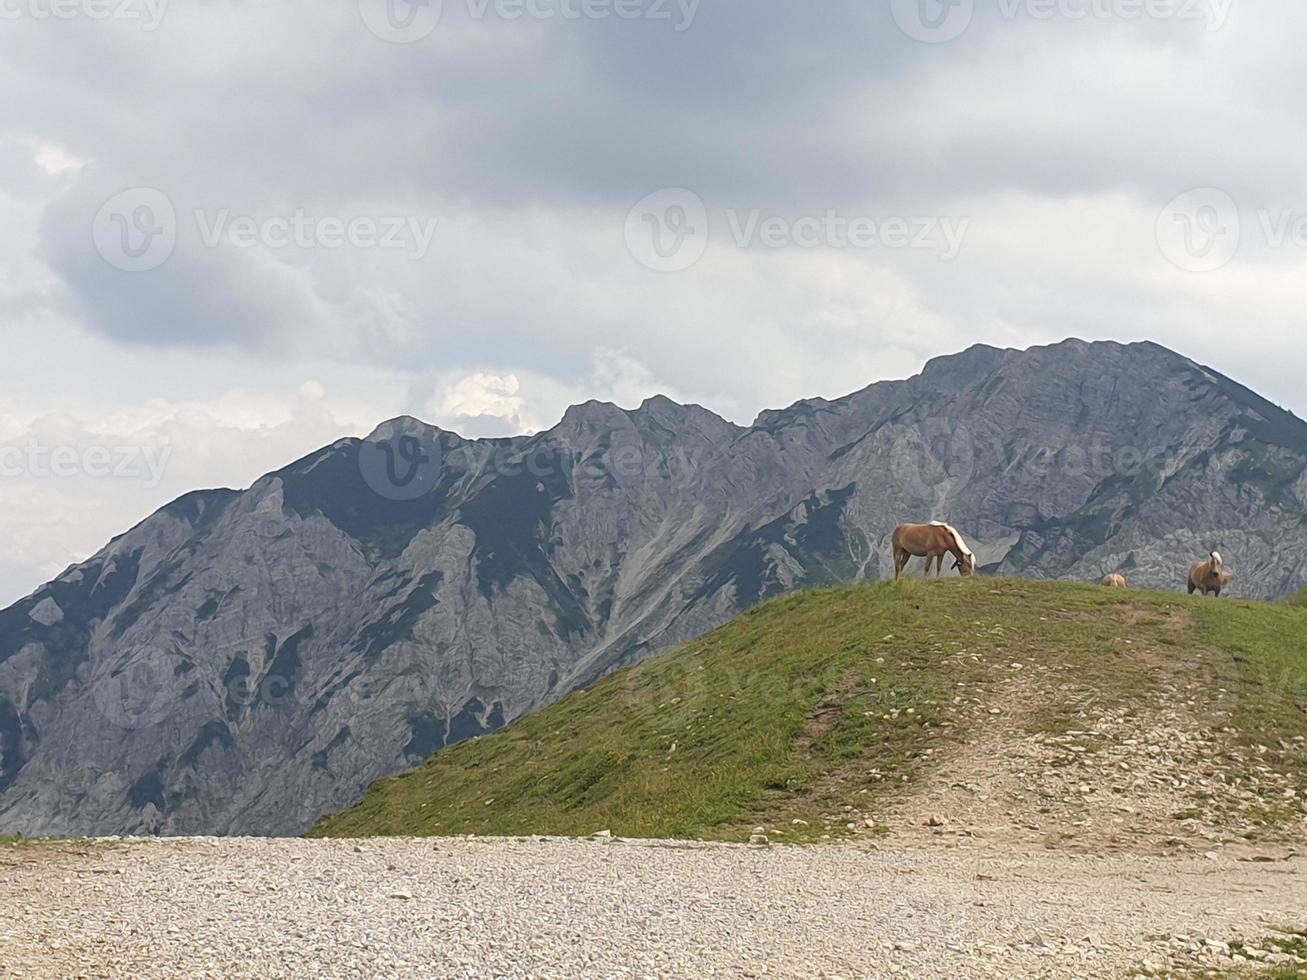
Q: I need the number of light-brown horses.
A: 3